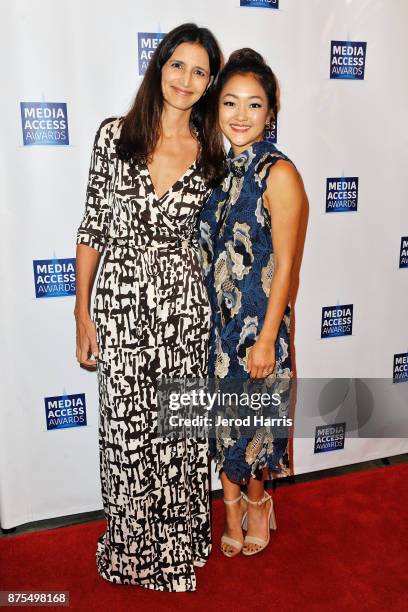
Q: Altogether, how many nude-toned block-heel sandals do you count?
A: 2